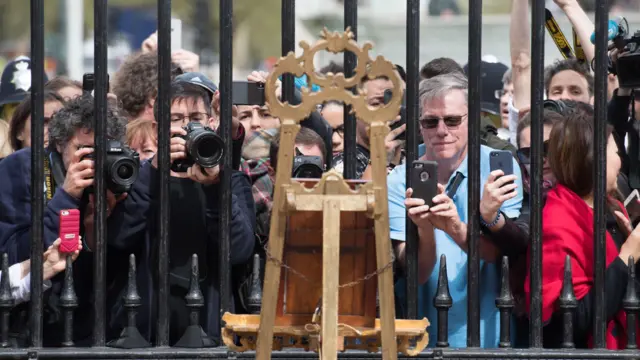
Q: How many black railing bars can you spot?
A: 10